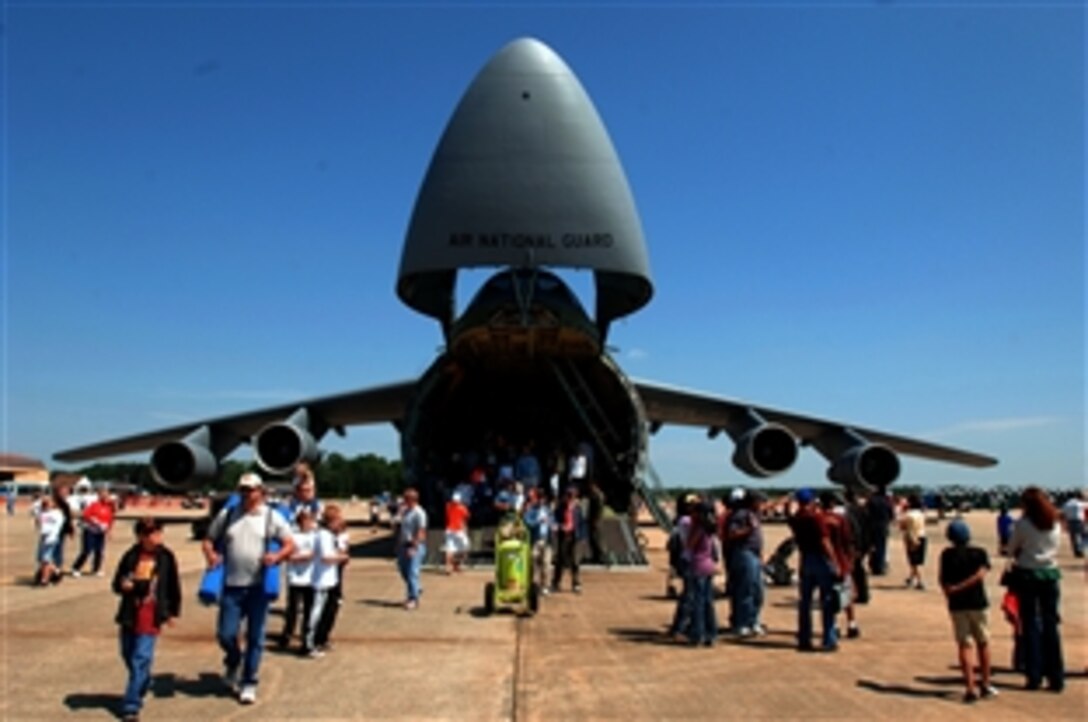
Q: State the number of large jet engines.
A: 4